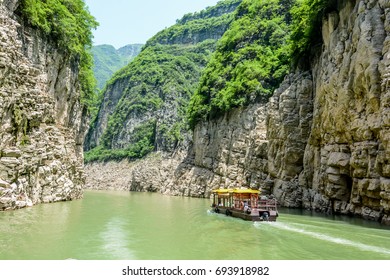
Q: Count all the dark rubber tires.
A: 3